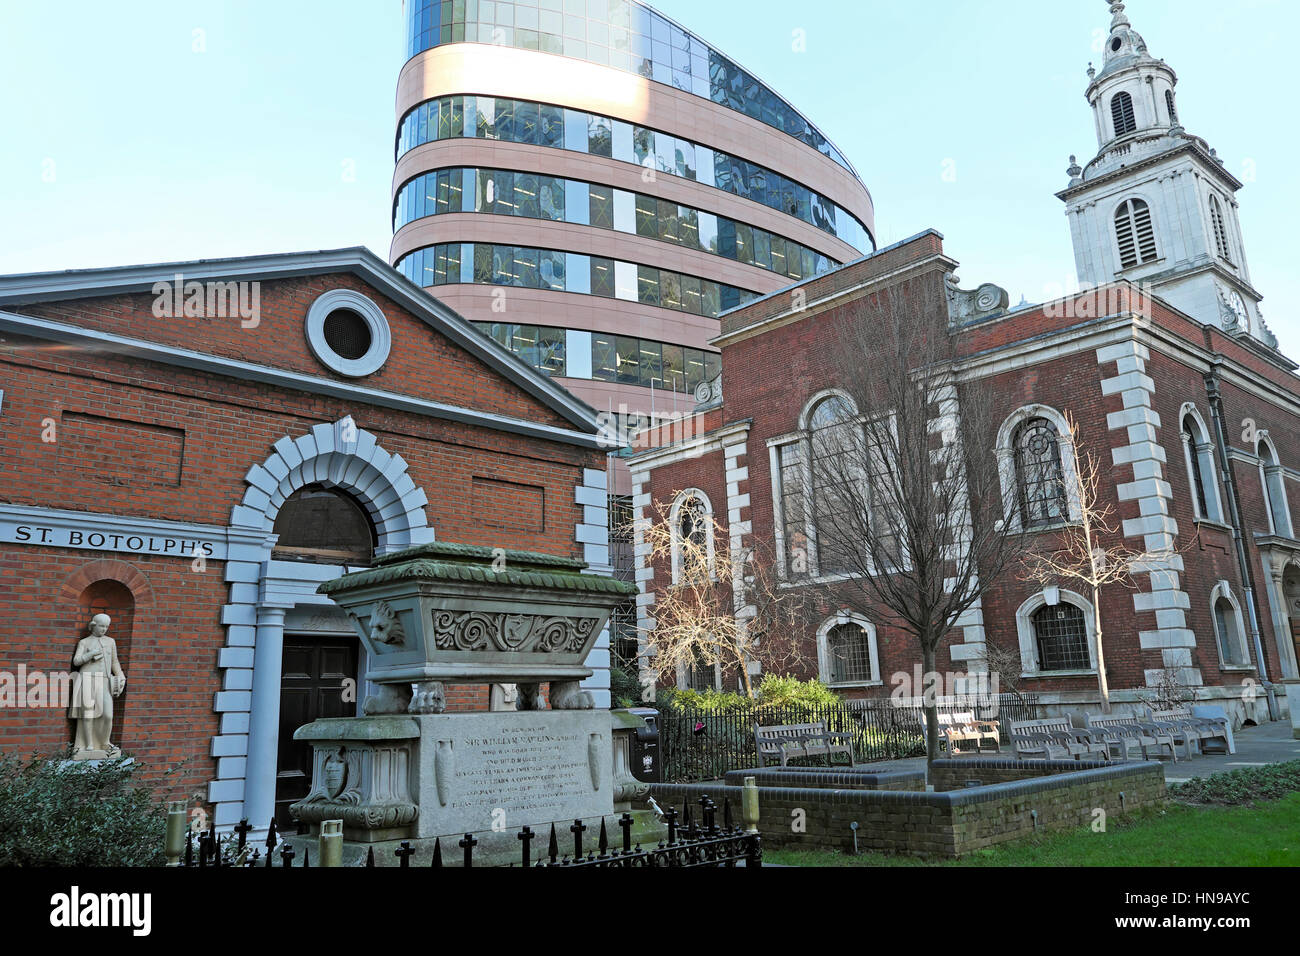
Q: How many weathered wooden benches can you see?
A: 5